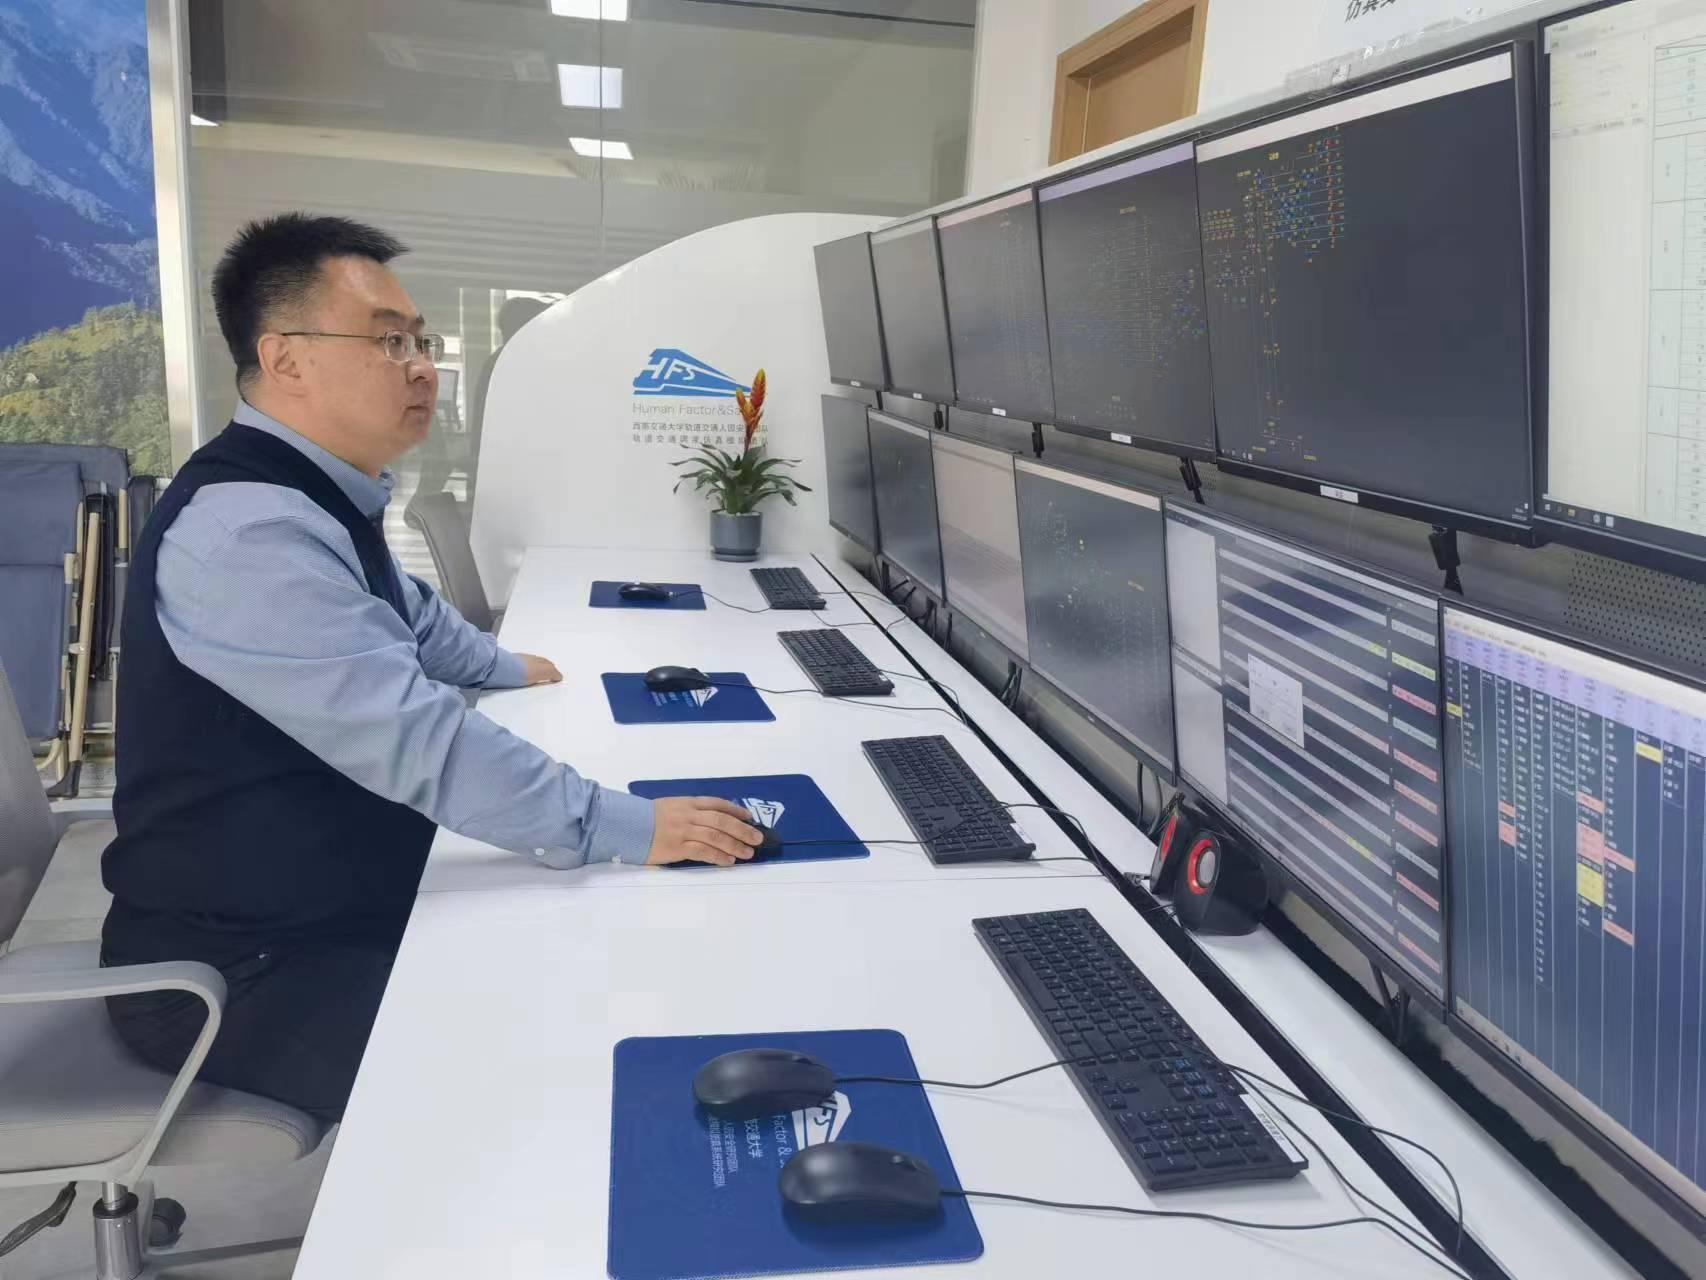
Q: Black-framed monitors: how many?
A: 12